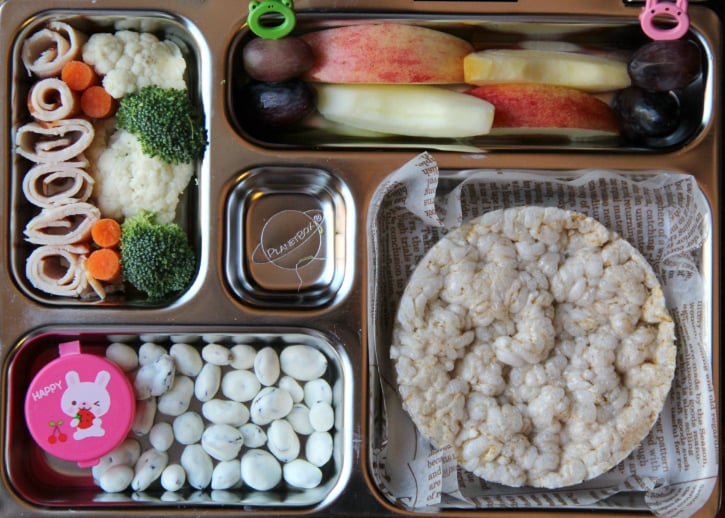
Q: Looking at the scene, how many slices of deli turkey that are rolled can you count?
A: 6